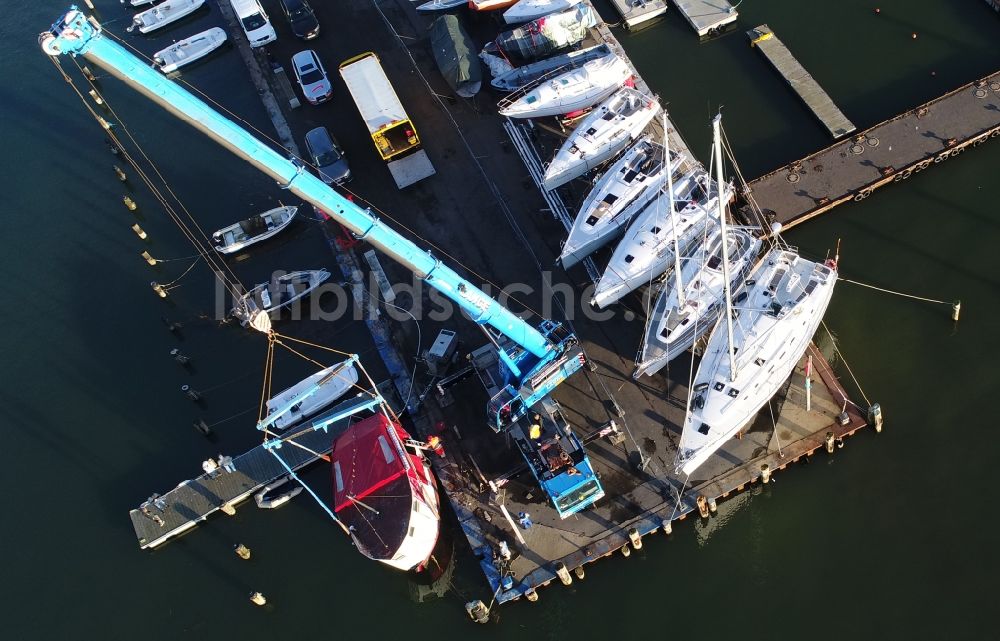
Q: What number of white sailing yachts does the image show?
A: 6